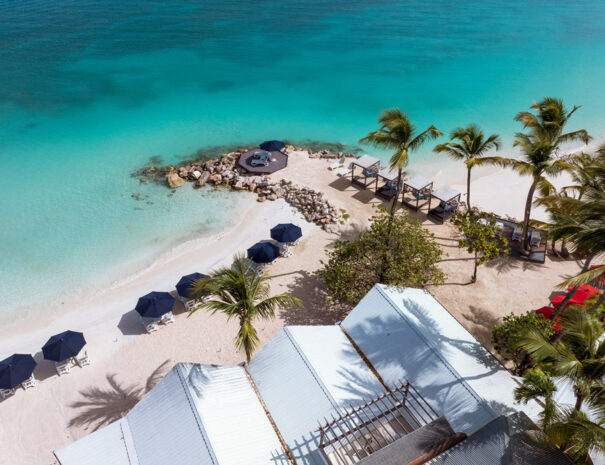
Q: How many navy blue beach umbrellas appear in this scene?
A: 7